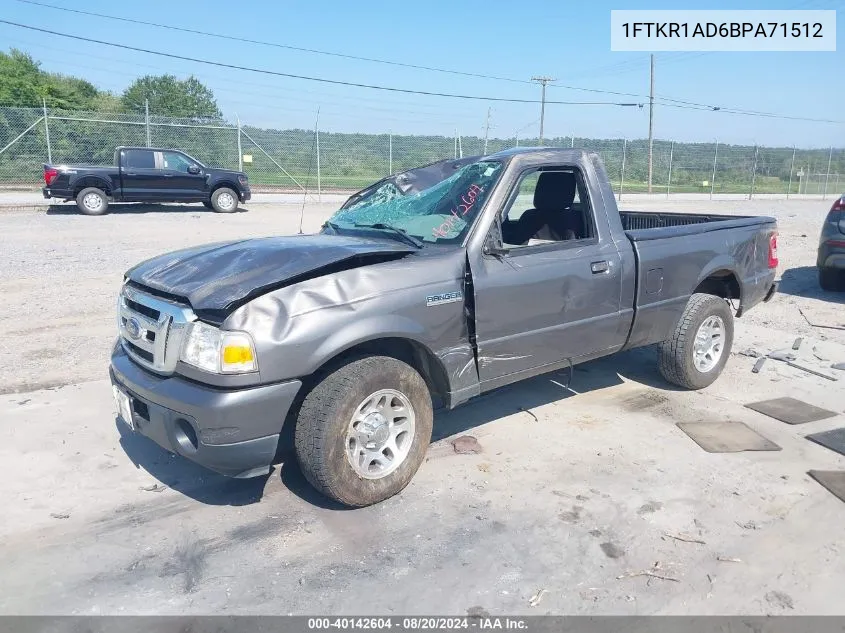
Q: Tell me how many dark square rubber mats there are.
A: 4